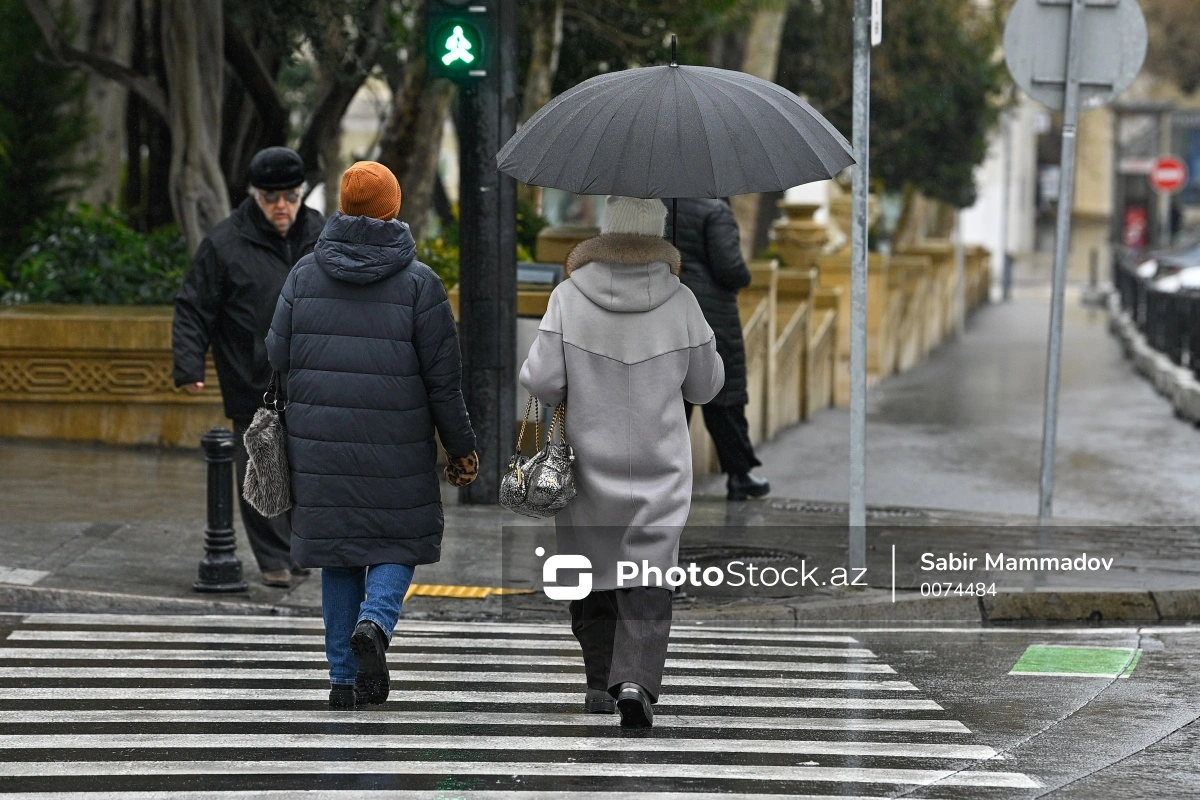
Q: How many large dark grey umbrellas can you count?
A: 1